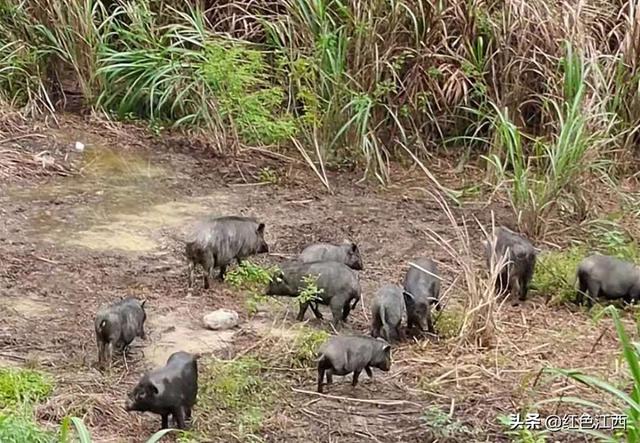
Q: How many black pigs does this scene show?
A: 10